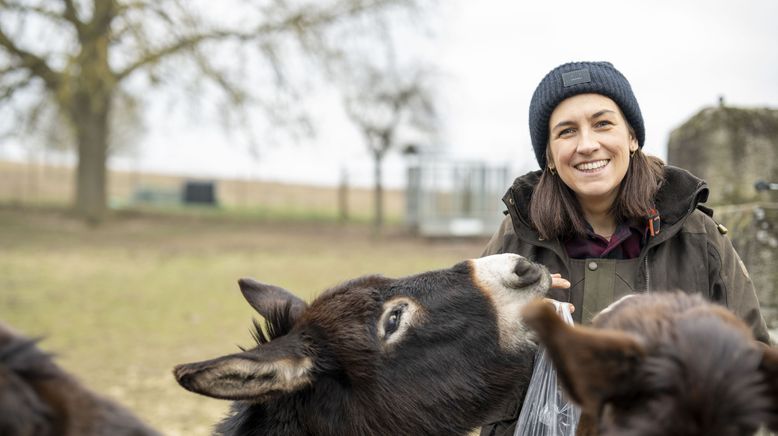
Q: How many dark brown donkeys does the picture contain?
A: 3